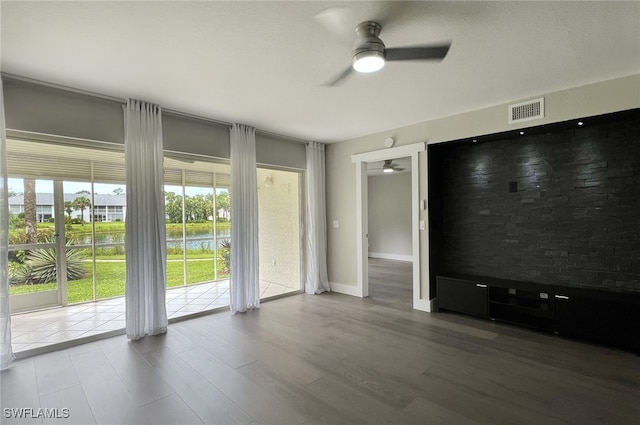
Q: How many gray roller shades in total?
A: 3